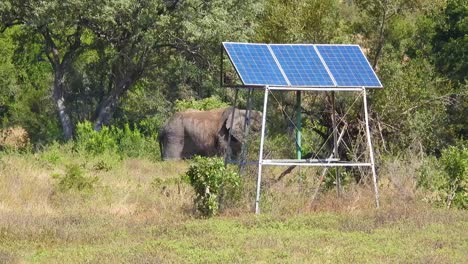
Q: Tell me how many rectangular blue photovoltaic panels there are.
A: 3